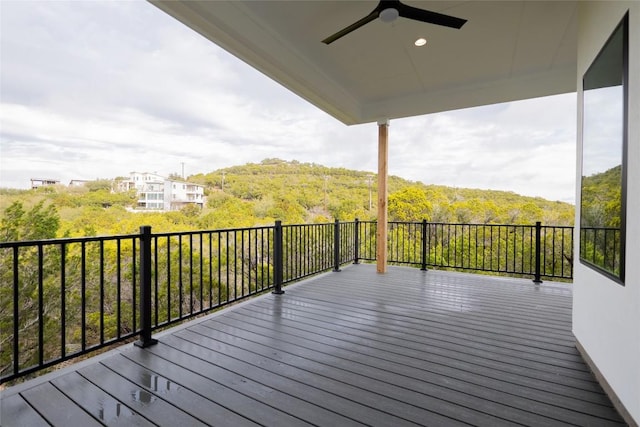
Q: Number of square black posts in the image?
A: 6